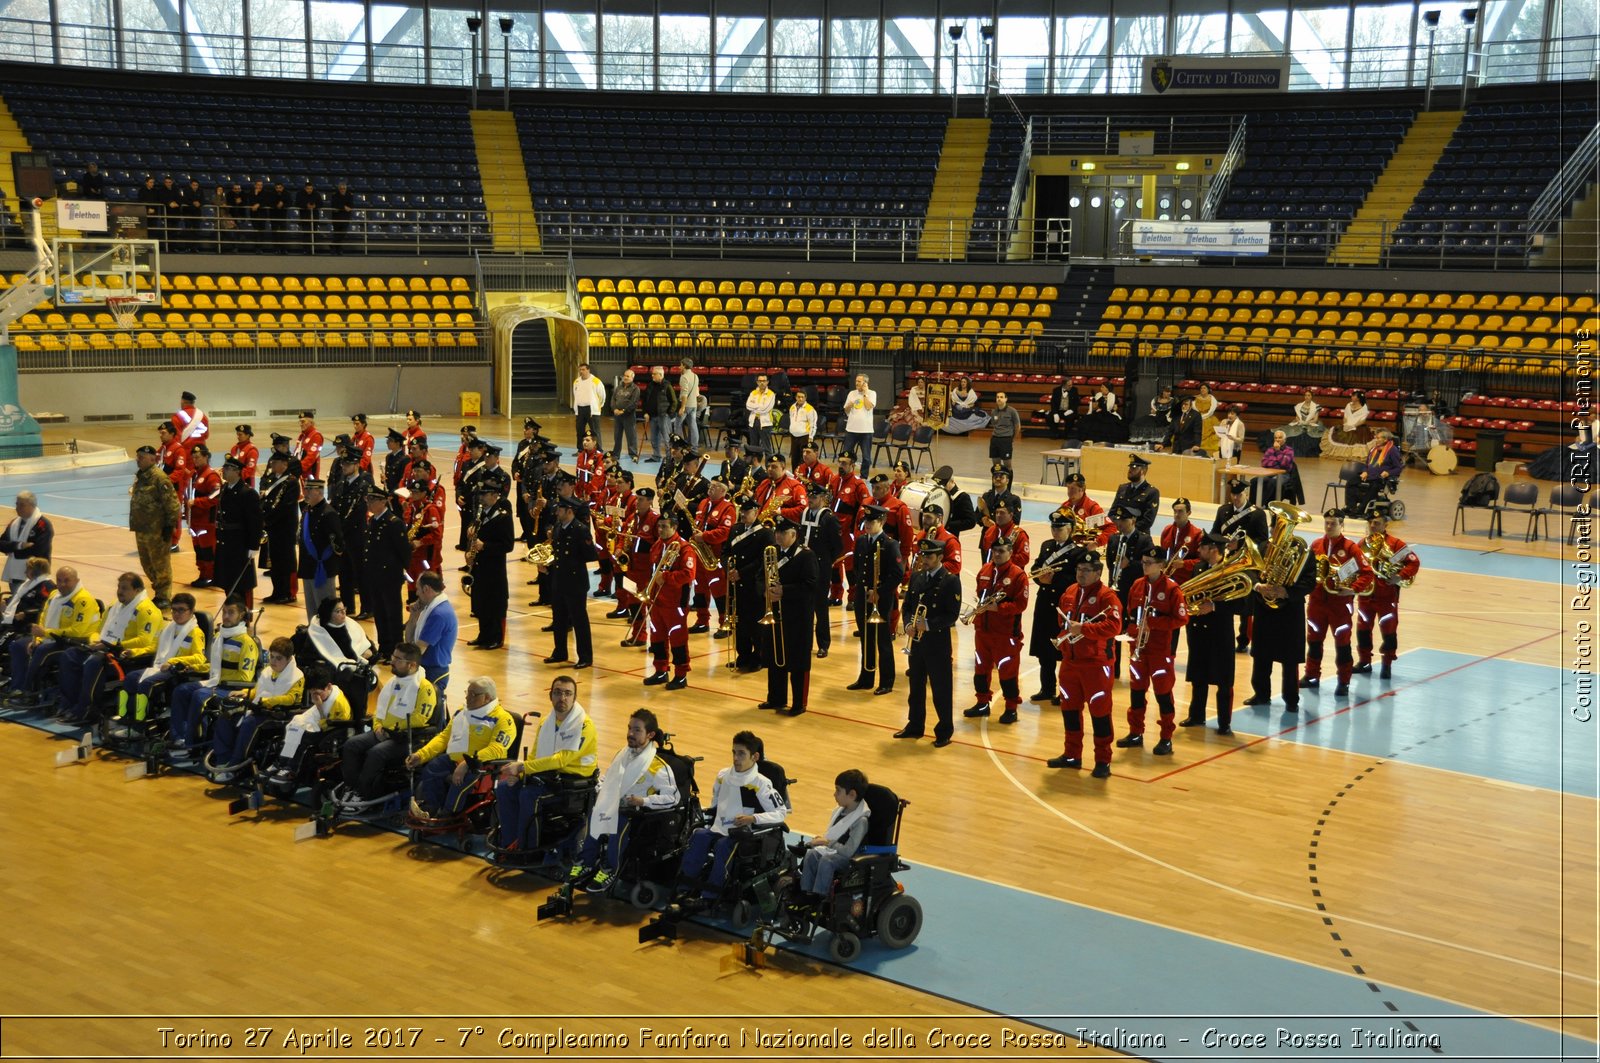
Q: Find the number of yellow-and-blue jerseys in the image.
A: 9